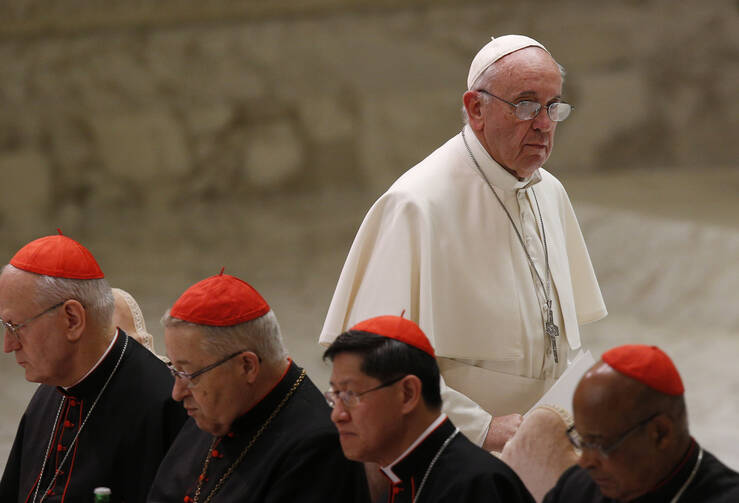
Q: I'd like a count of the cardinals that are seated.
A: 4